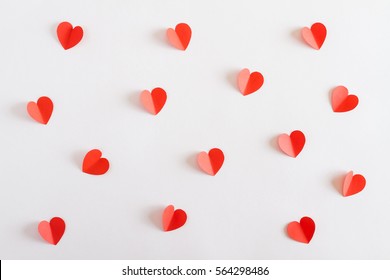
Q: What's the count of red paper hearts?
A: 14